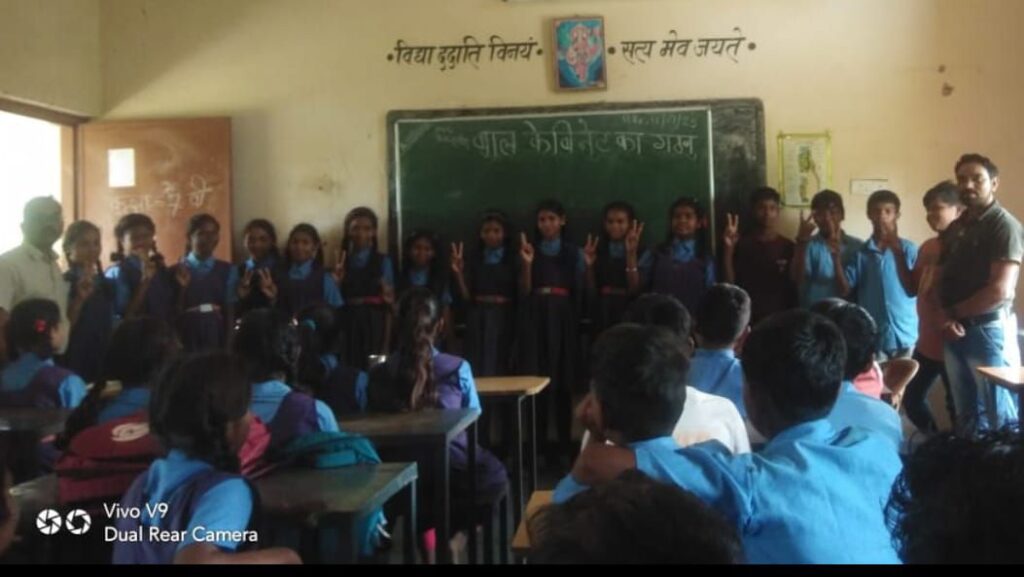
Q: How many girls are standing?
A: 11